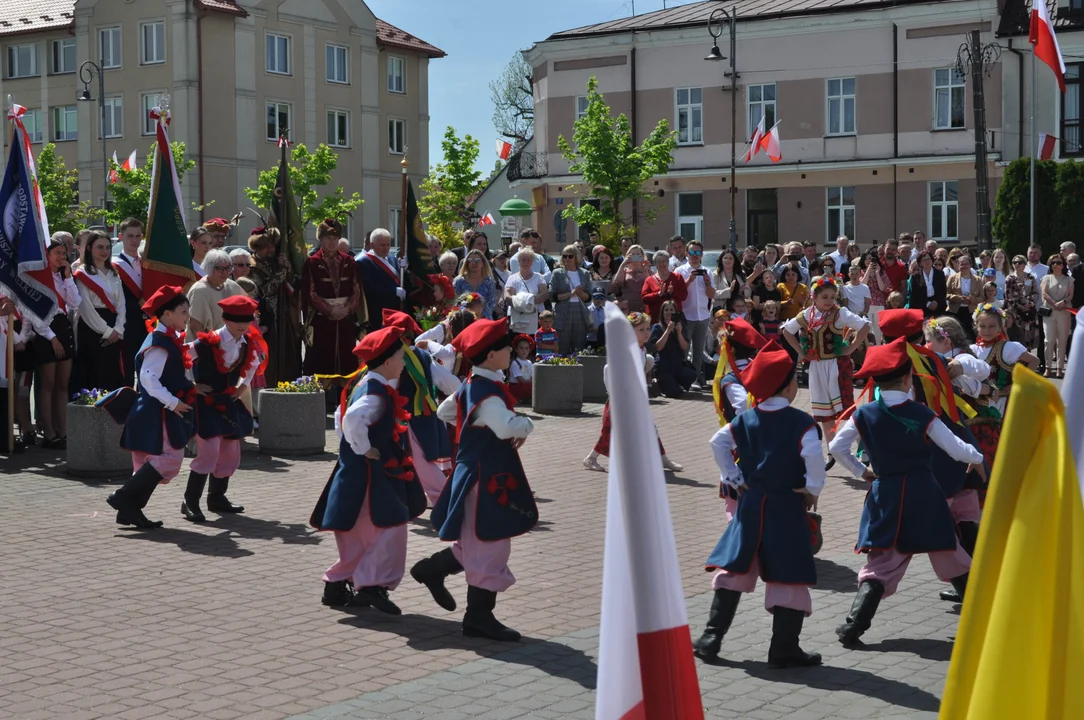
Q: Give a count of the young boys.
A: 9